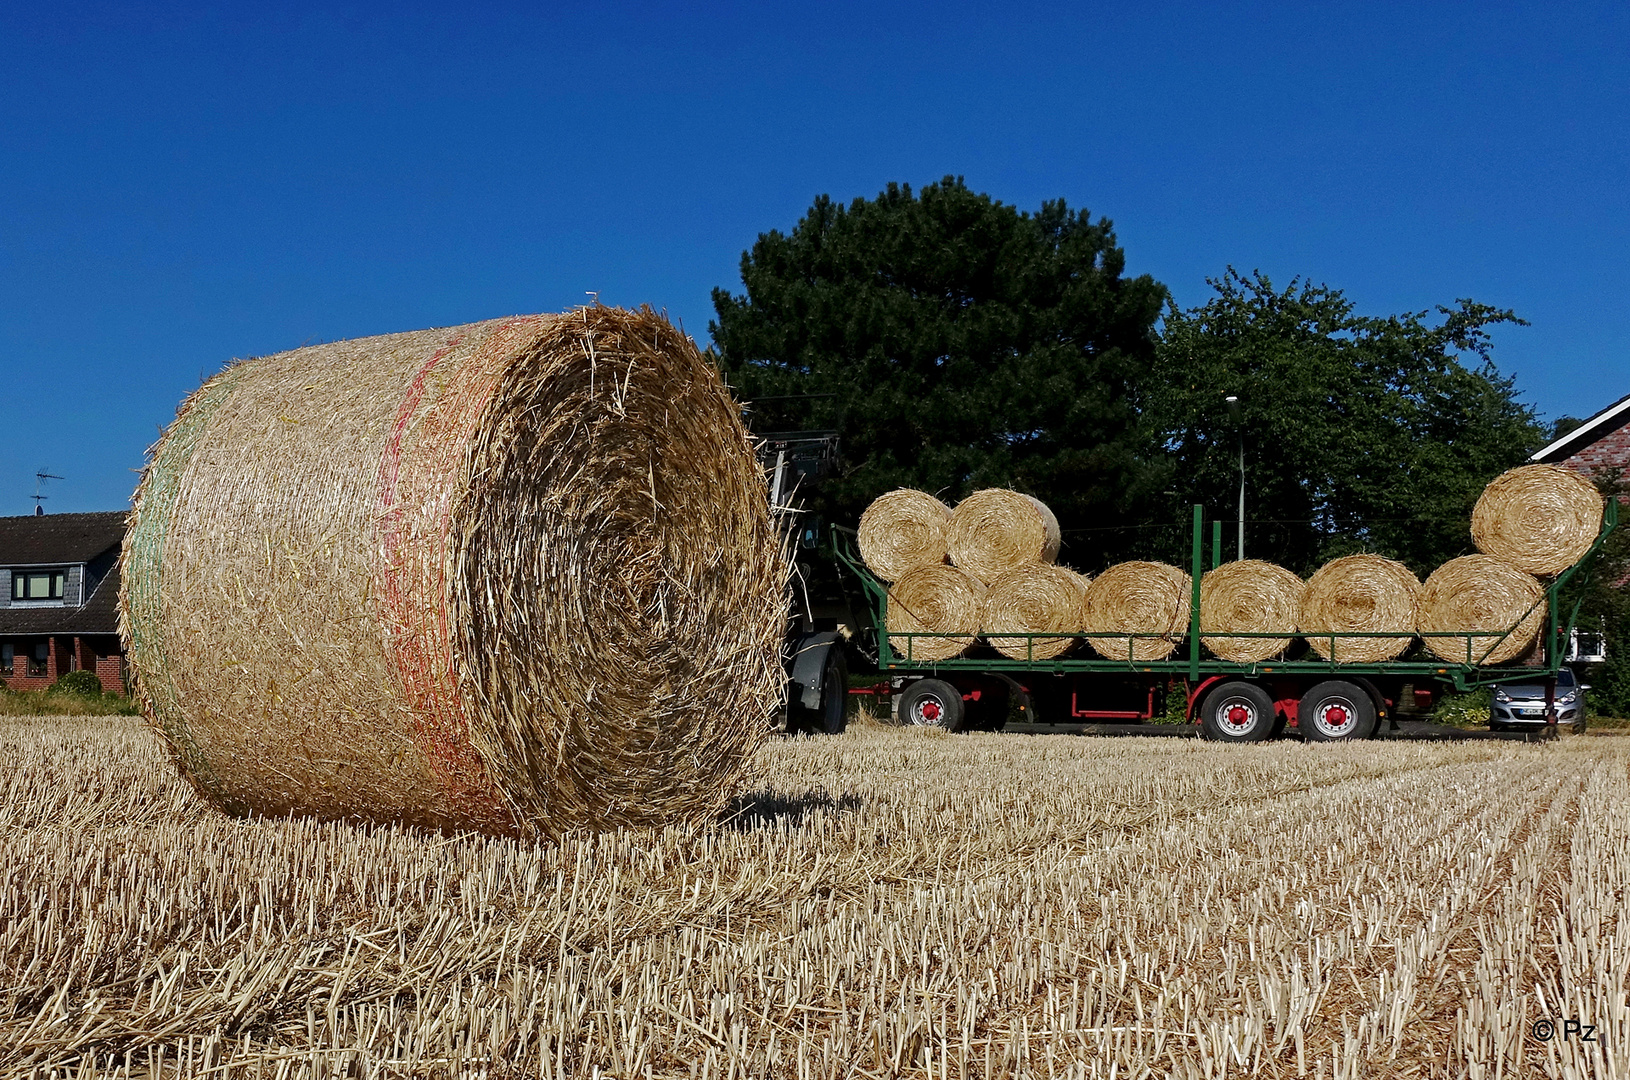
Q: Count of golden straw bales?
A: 10